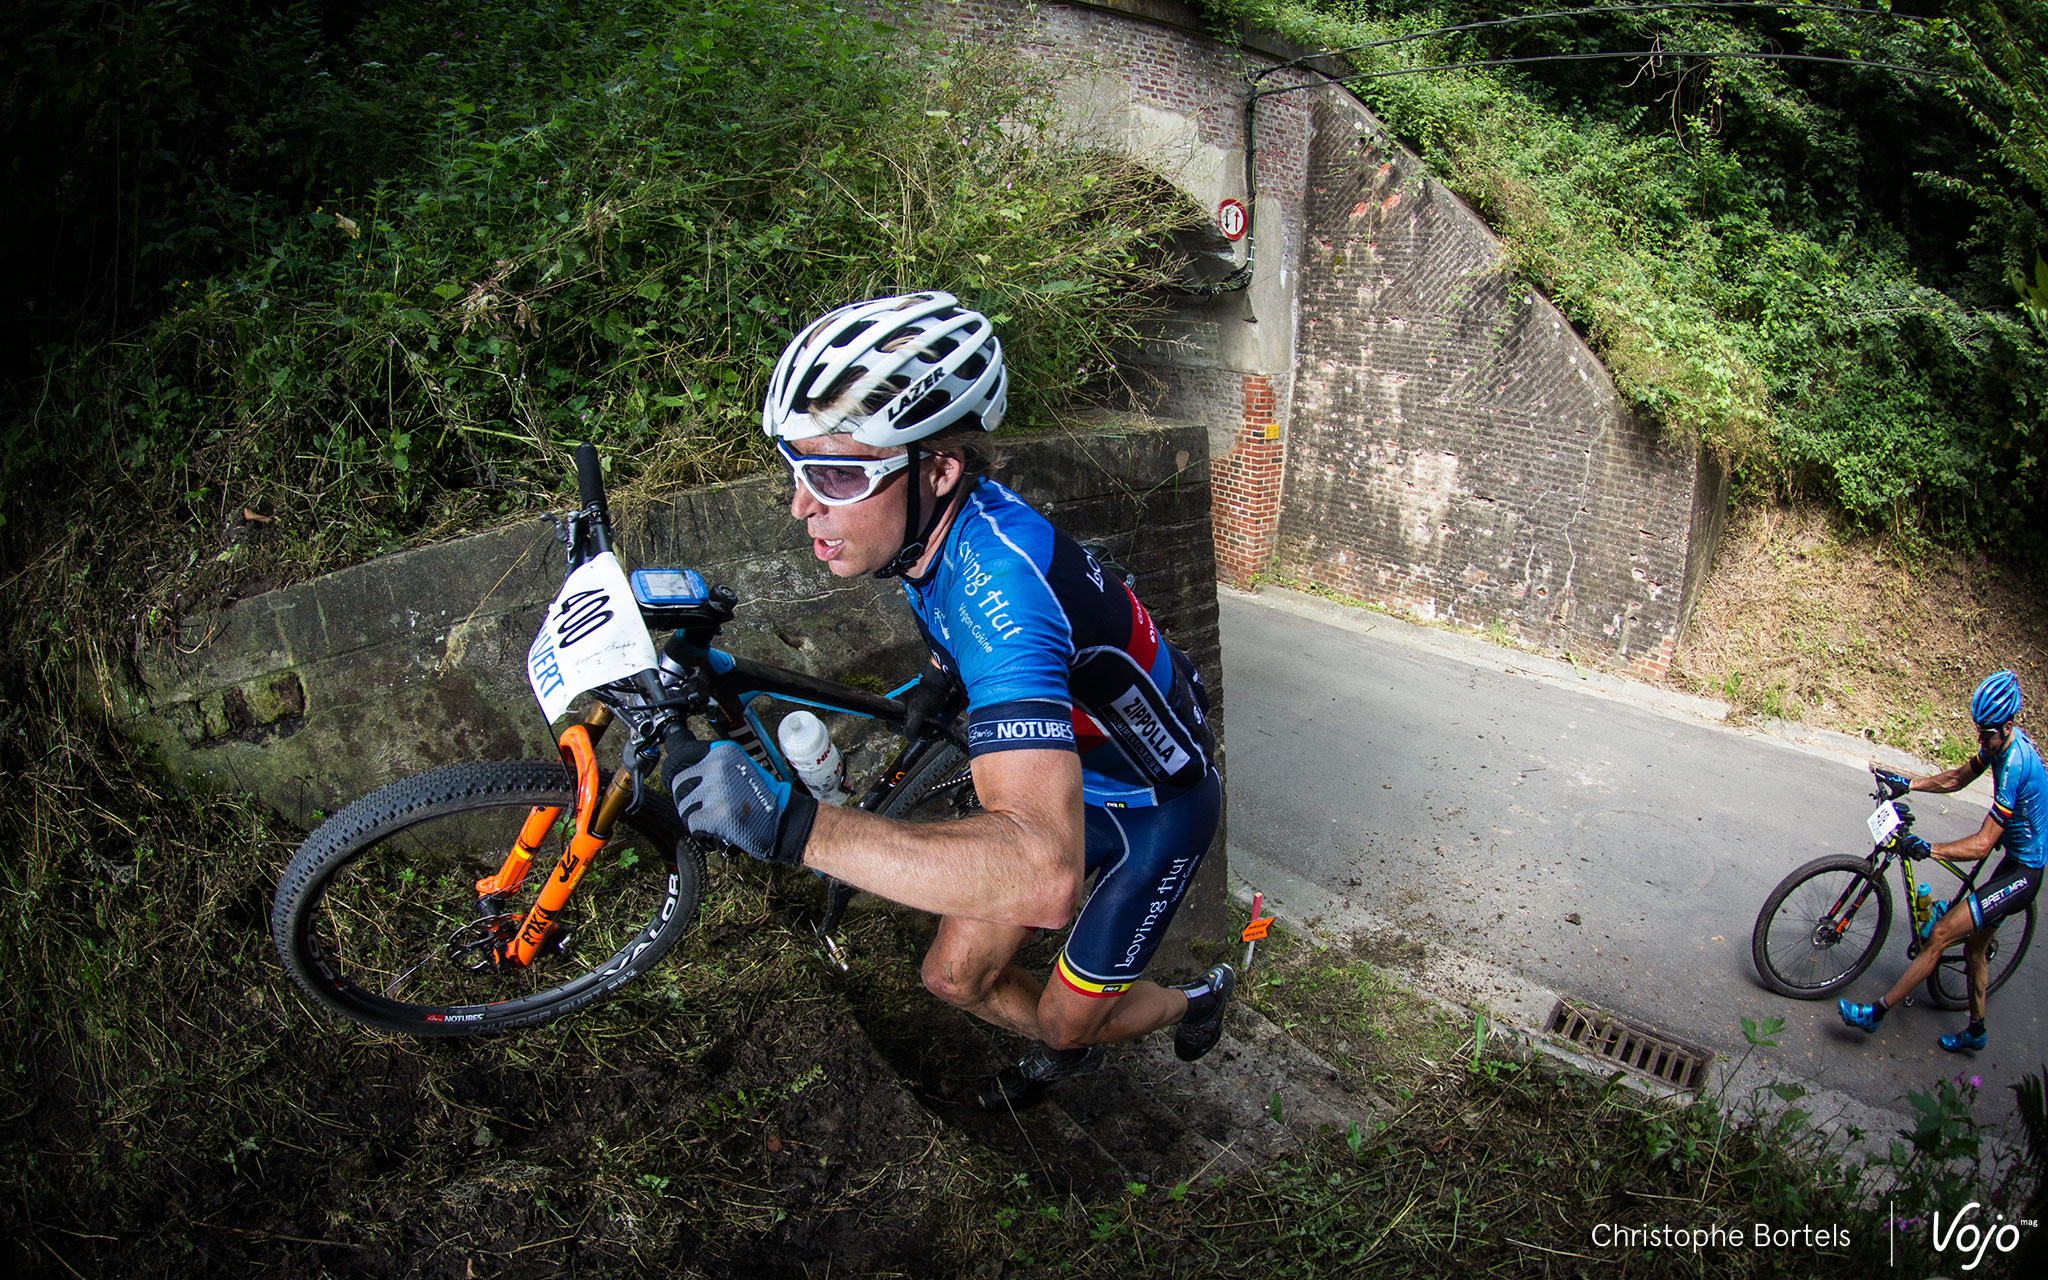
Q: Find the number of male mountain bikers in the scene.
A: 2